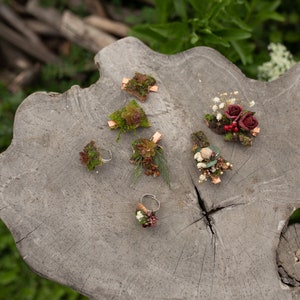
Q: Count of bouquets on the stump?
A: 7